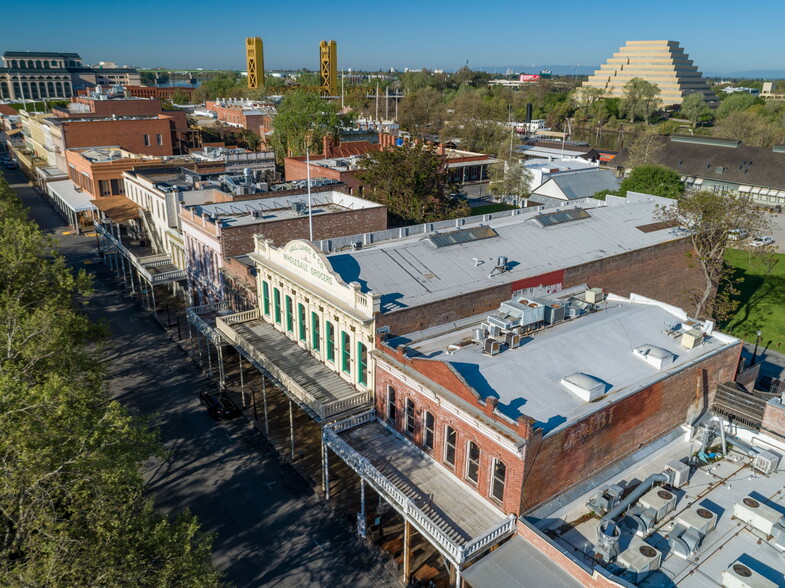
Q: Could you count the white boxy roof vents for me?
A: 2